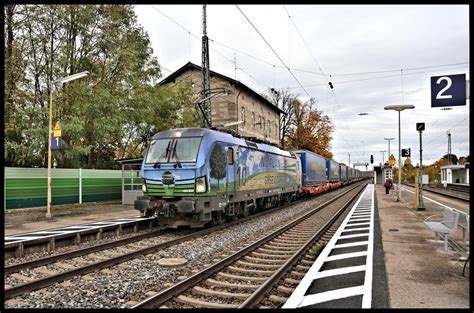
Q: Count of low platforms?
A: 2